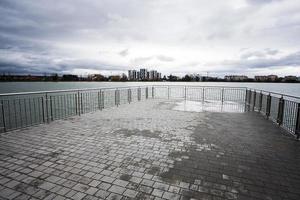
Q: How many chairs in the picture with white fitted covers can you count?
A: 0